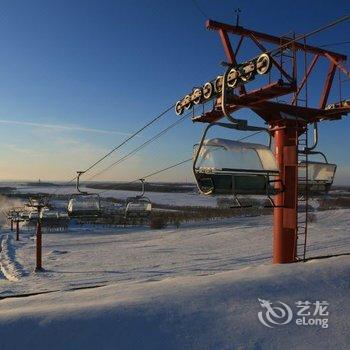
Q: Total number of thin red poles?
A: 3